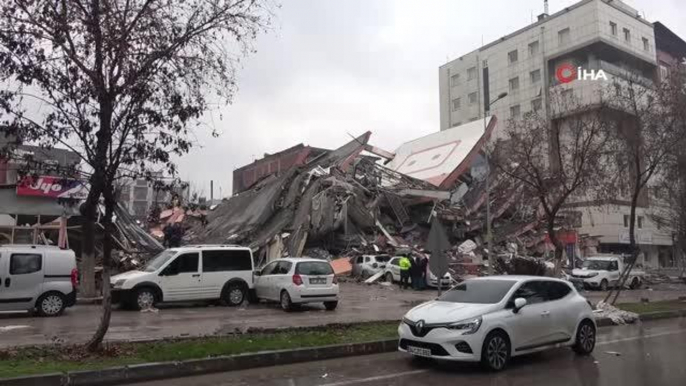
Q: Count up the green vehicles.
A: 0